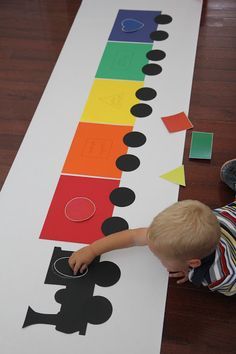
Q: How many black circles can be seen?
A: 12